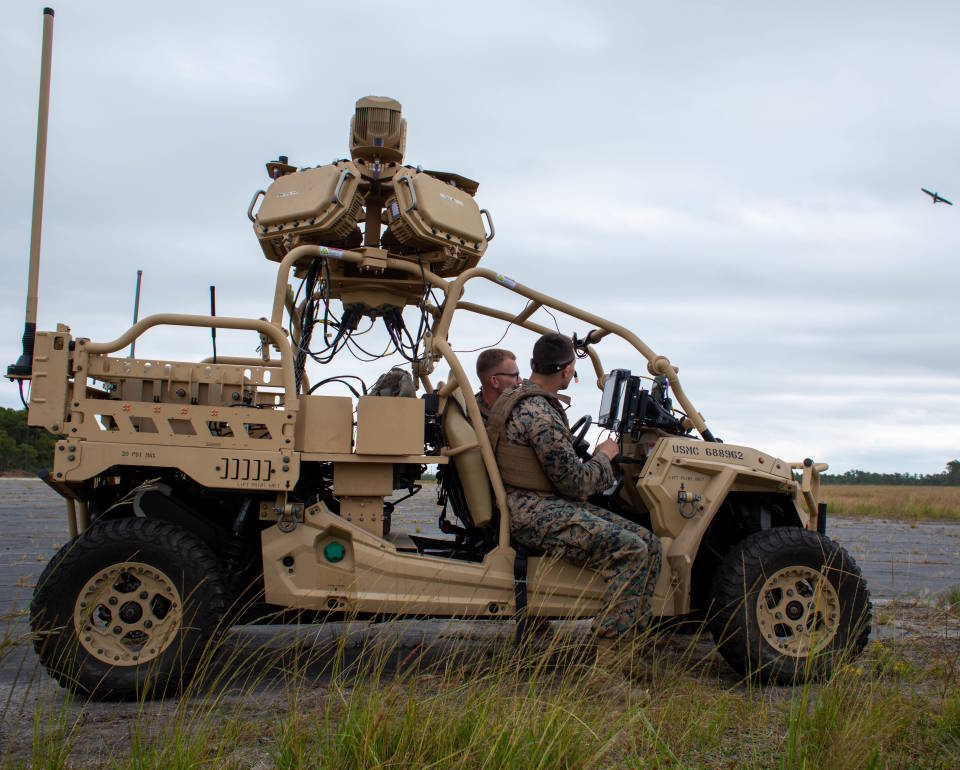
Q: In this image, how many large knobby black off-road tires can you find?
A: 2